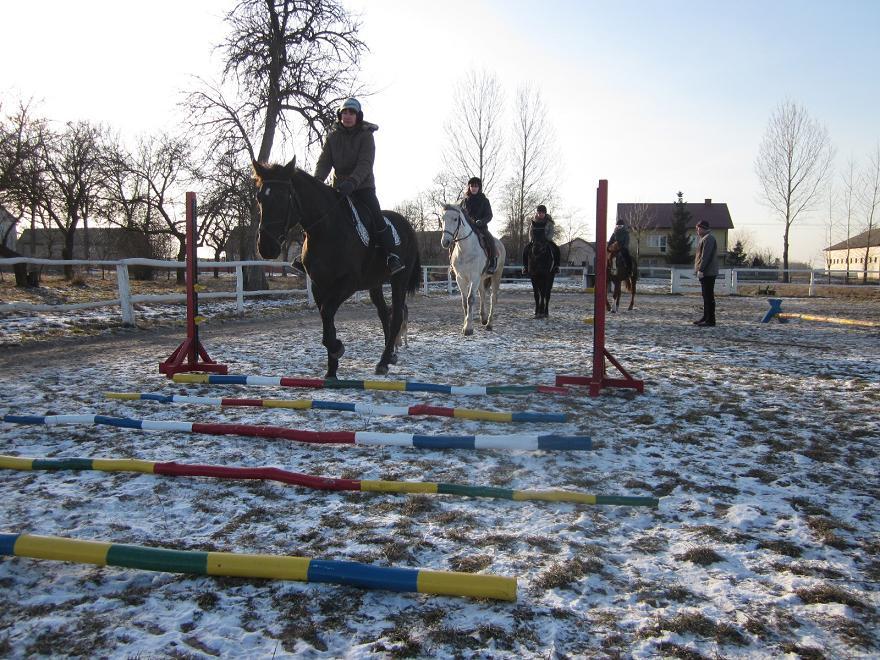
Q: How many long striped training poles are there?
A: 5